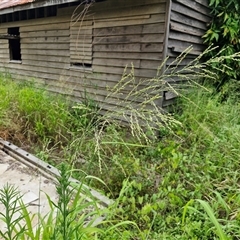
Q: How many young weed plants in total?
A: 2